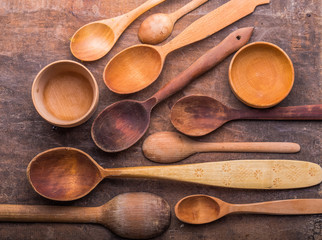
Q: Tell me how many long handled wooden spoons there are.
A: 9